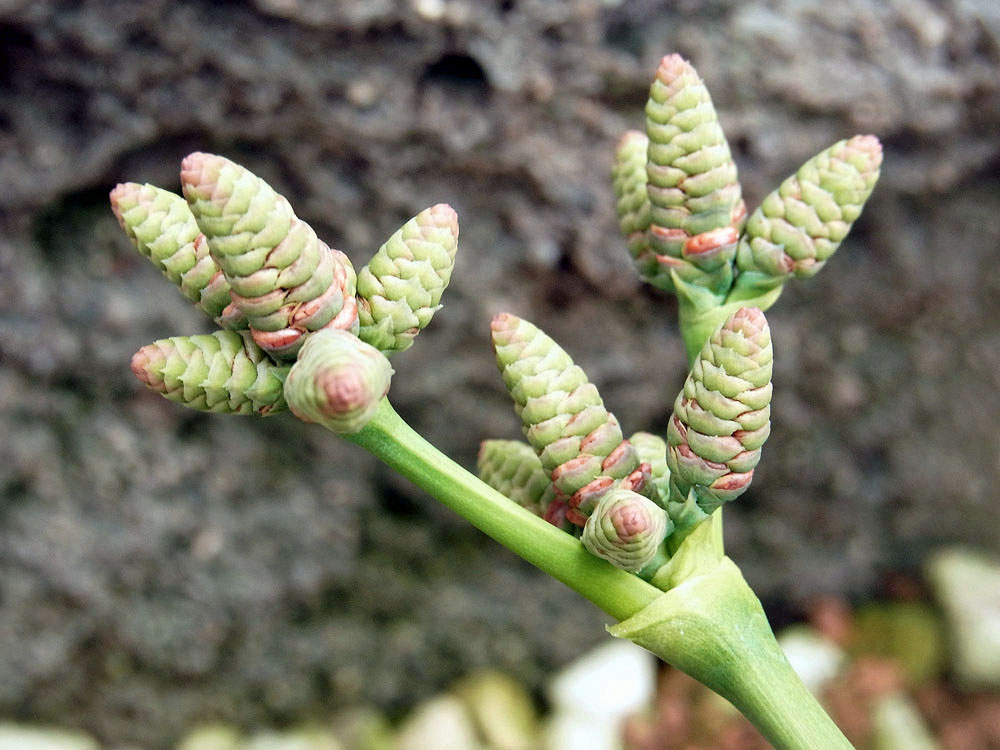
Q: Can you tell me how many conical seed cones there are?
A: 13